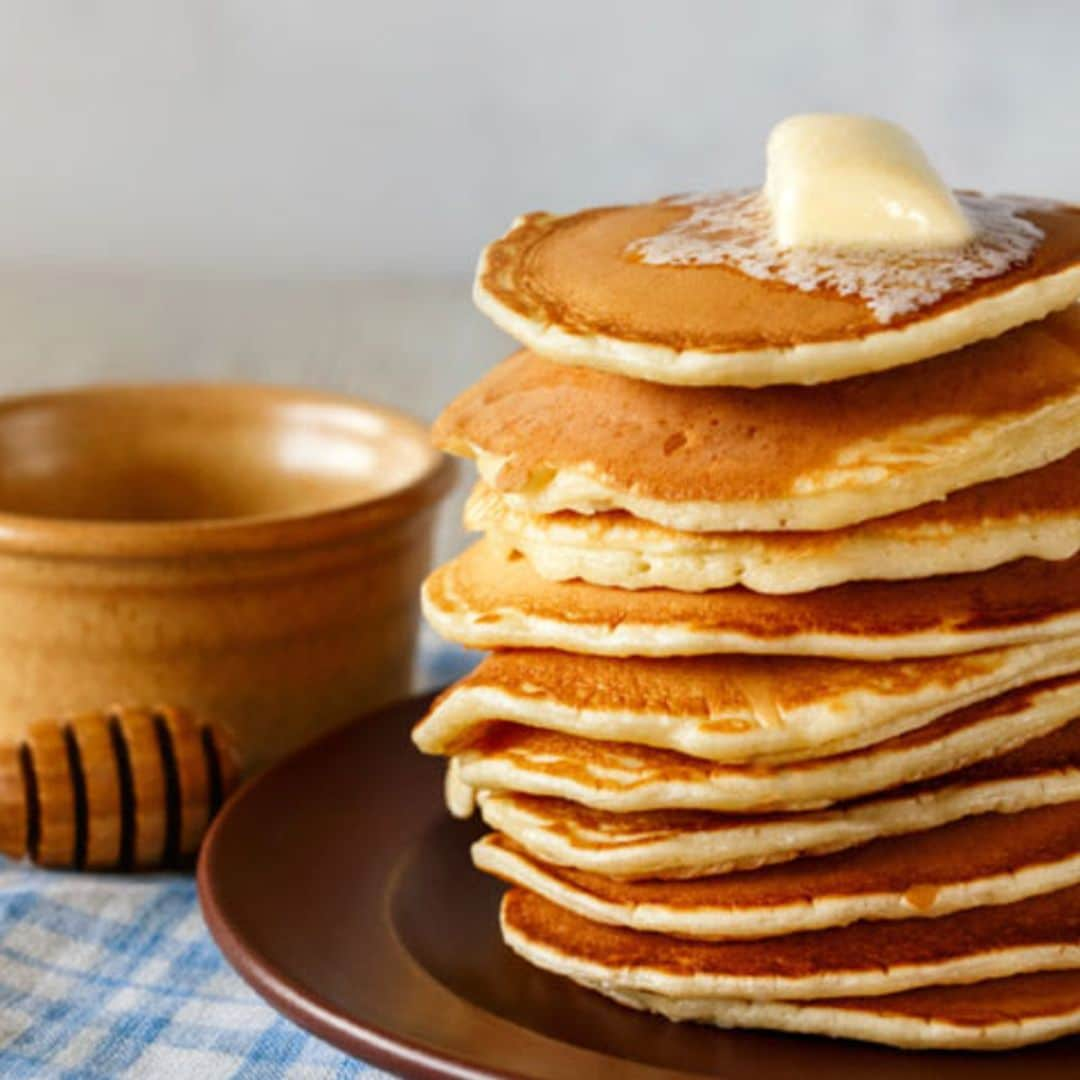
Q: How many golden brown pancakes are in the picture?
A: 10